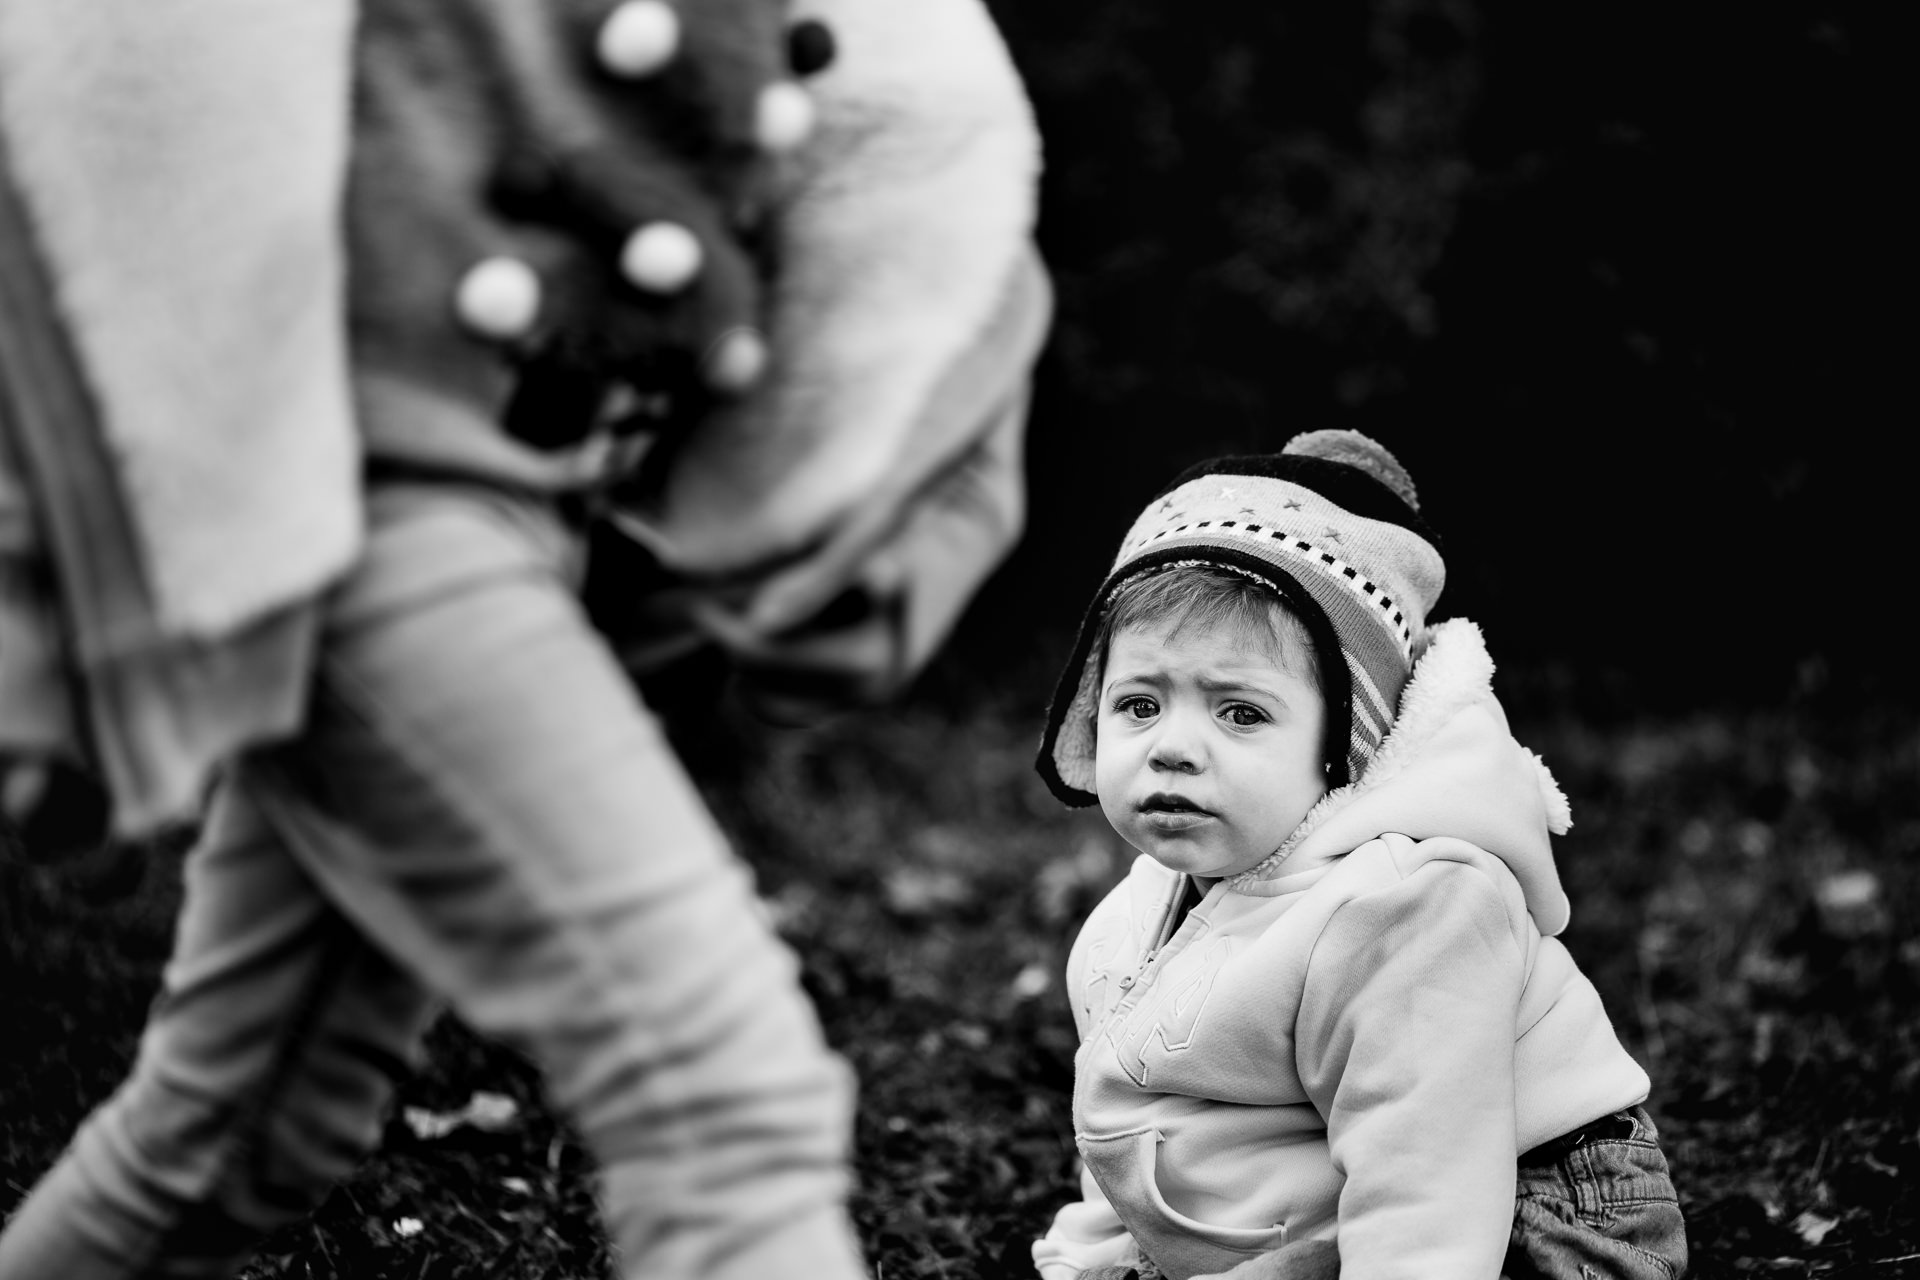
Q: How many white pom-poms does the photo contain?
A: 5